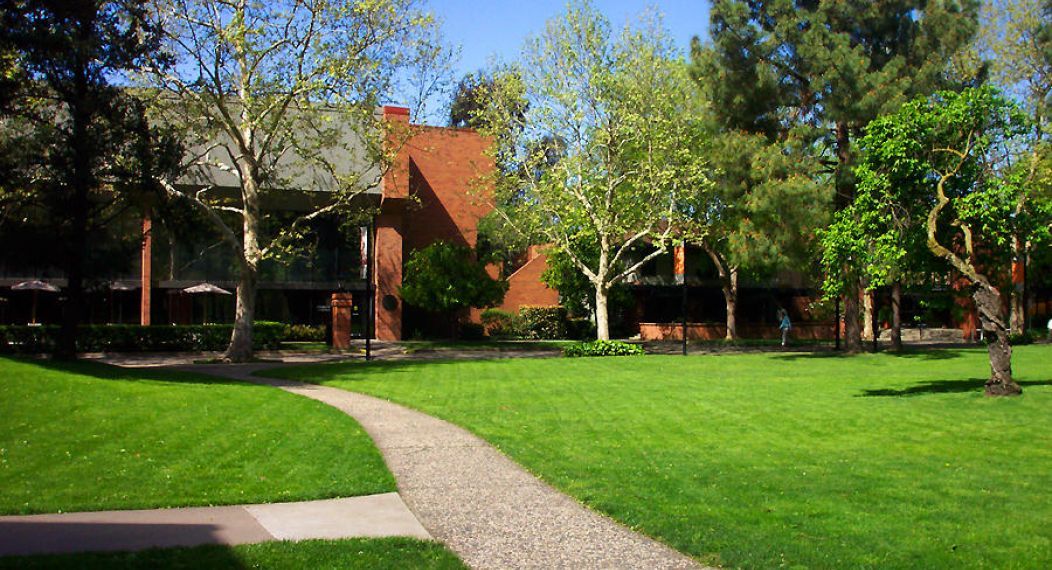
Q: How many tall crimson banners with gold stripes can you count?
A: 0